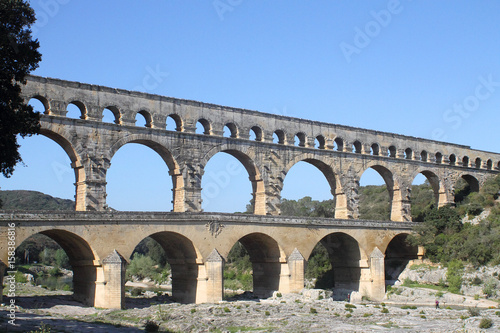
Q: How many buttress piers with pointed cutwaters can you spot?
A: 4